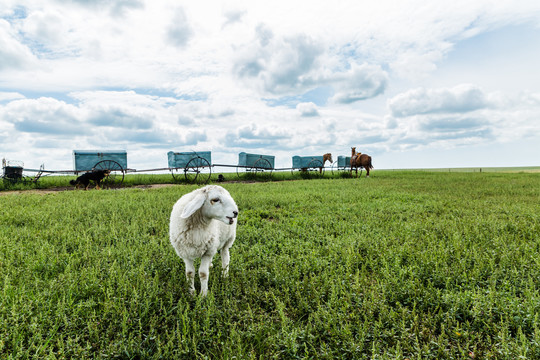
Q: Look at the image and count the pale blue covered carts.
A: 5